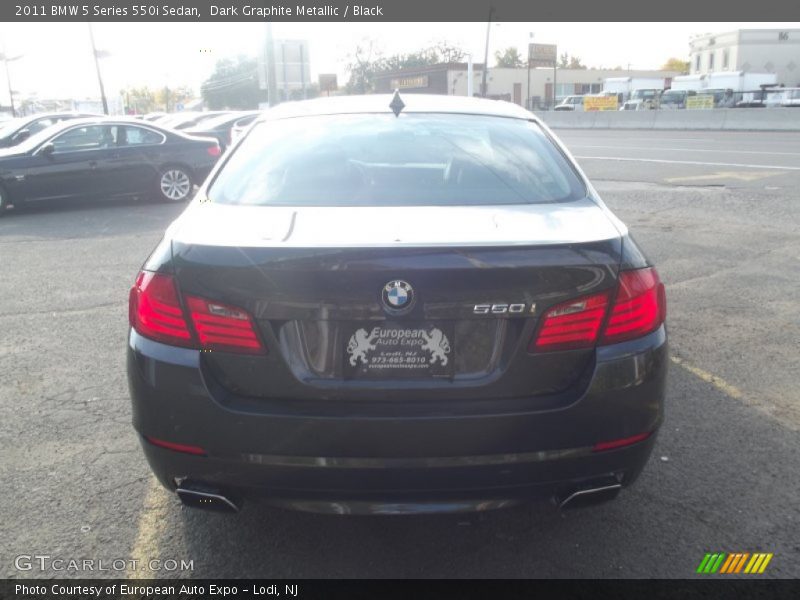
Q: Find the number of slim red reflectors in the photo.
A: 2